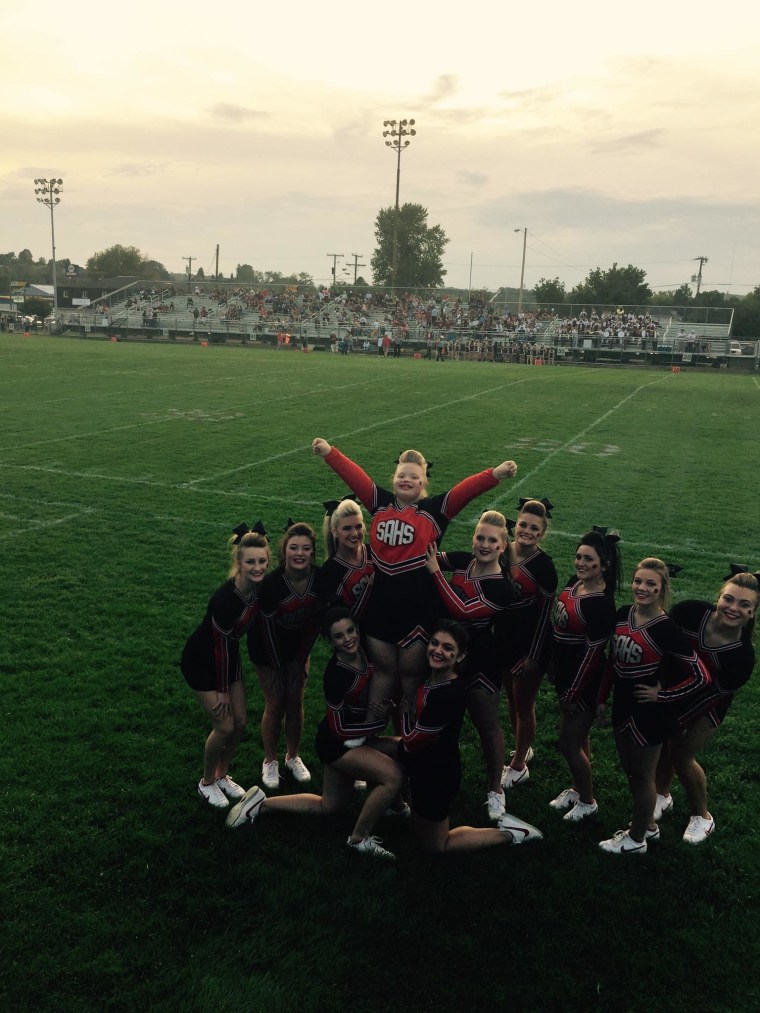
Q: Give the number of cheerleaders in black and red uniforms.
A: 11